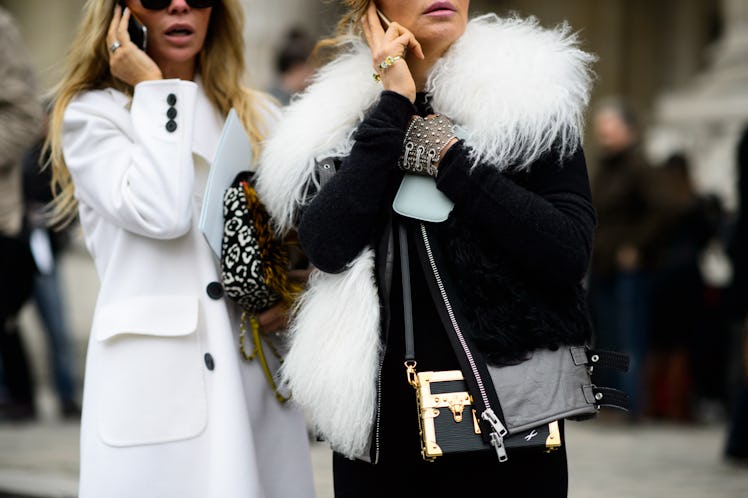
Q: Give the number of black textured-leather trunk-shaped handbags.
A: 1